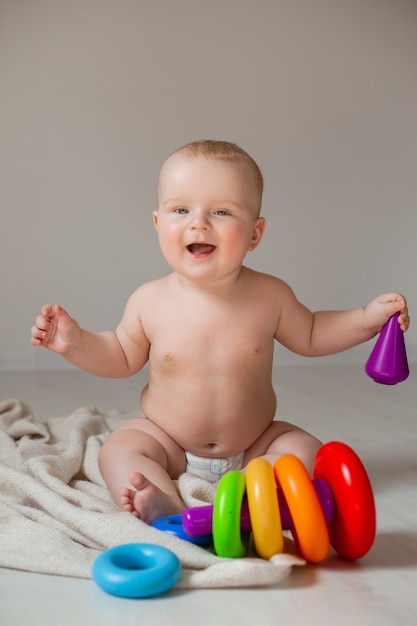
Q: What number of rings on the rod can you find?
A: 4